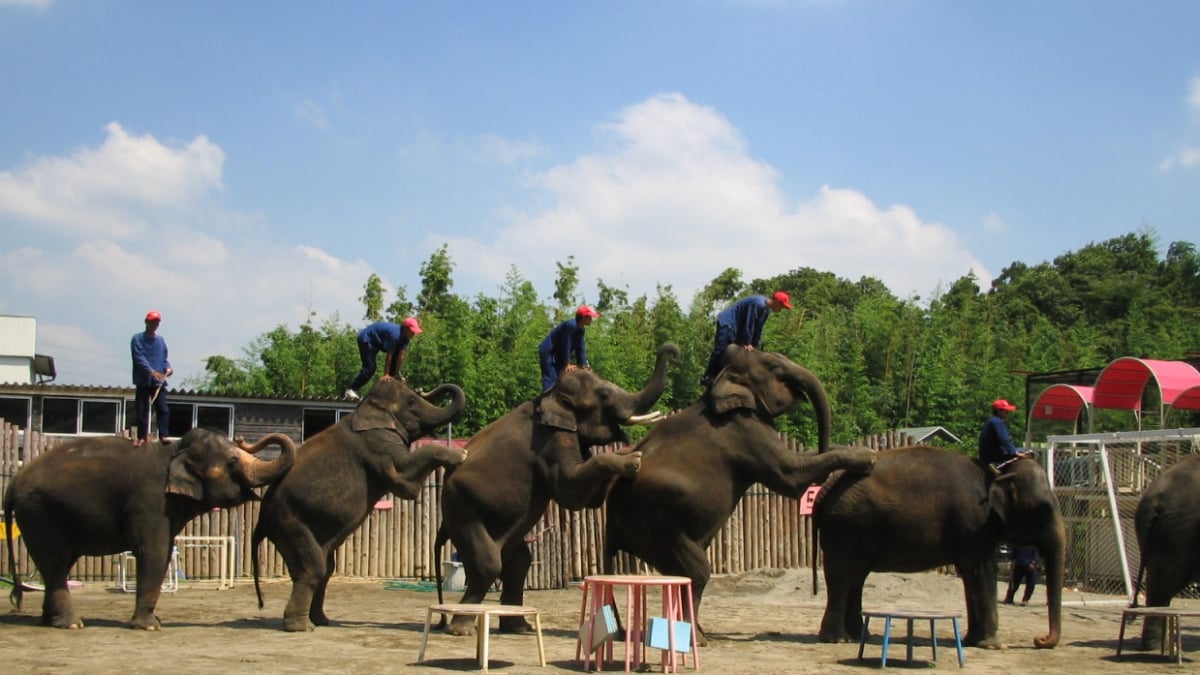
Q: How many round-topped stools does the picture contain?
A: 4